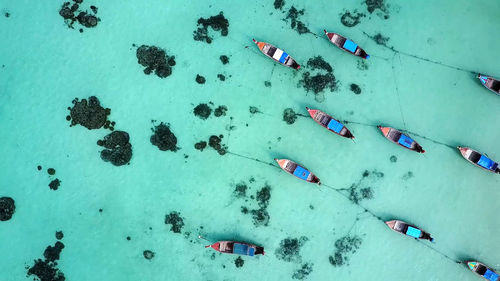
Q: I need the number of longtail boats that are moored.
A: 10